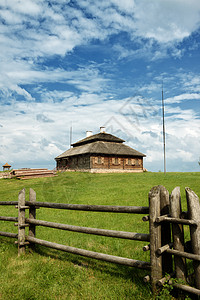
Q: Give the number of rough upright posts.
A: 6